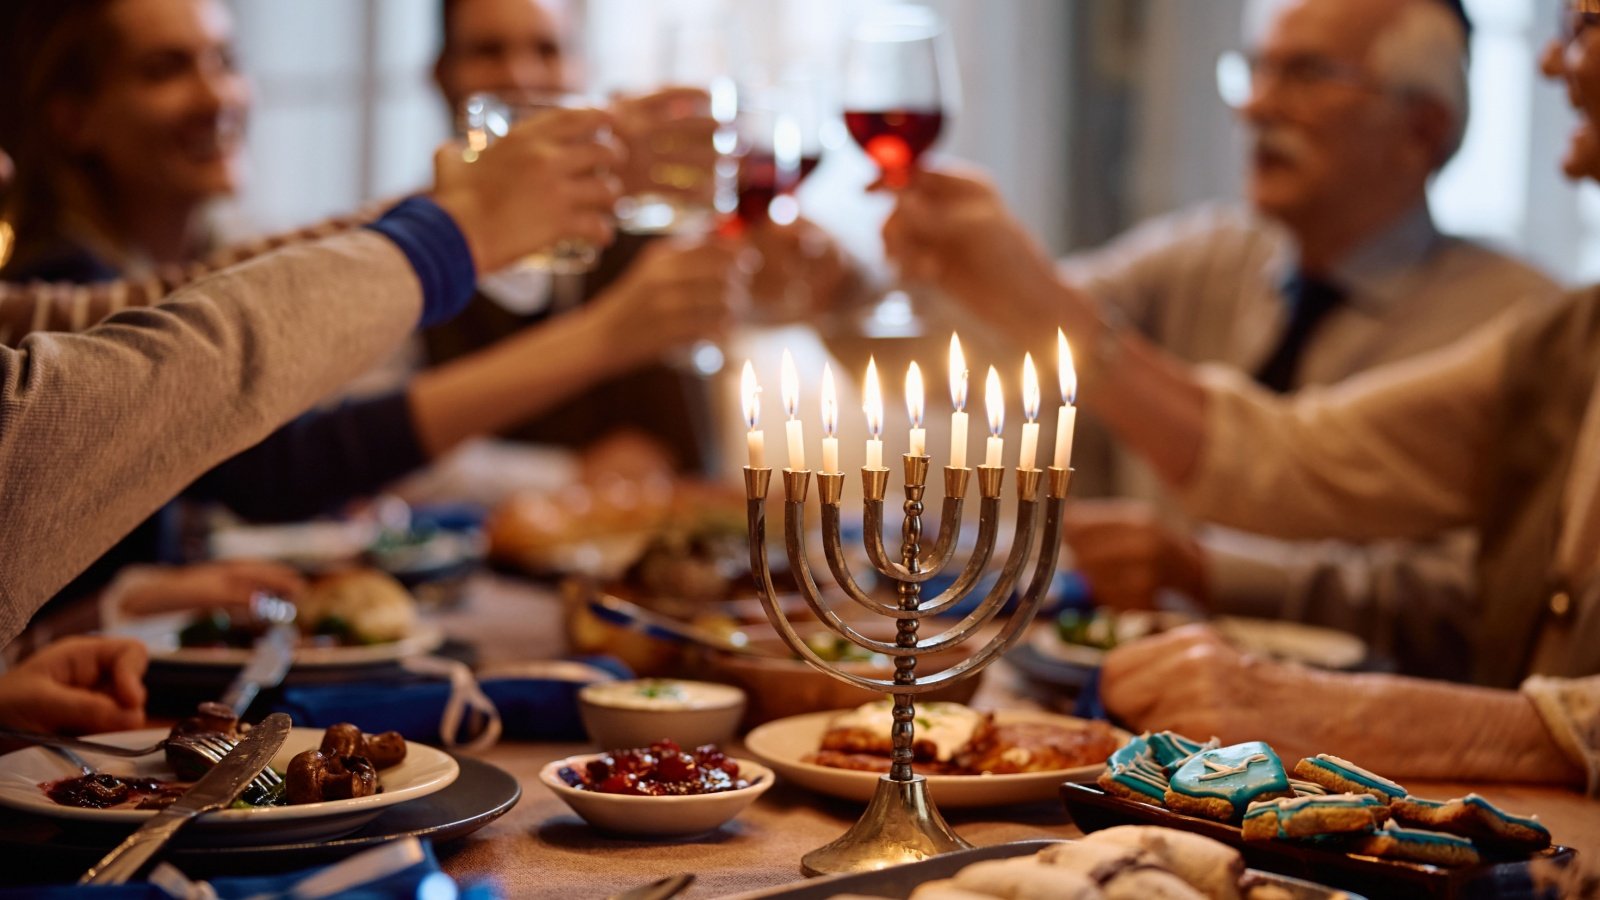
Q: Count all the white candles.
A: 9